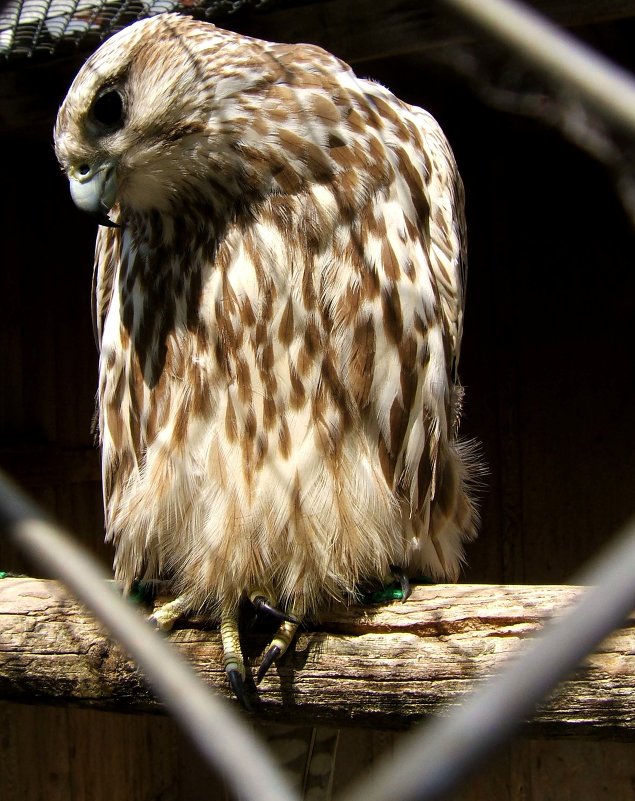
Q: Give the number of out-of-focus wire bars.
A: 3